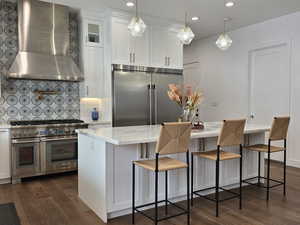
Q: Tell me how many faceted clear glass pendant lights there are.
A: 3